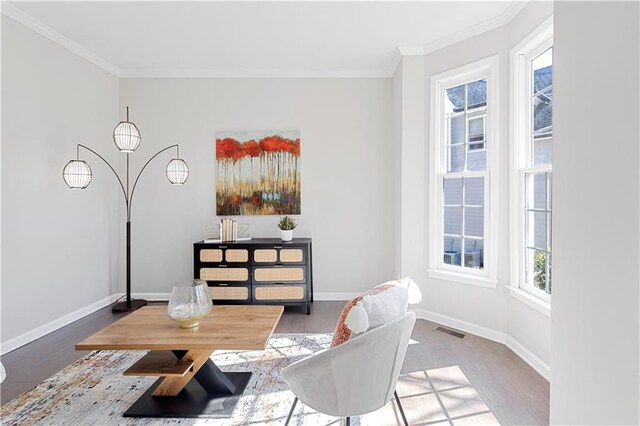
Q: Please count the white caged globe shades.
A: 3